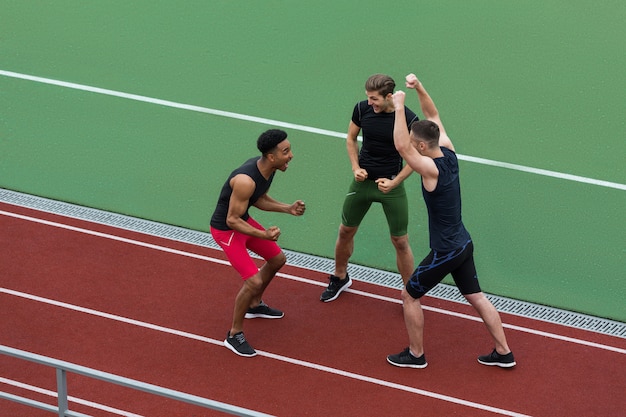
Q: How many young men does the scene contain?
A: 3